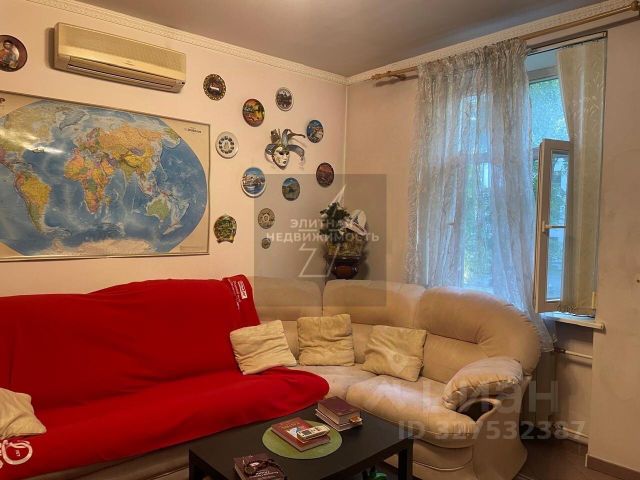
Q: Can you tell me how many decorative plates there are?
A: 12